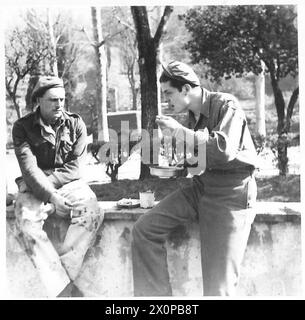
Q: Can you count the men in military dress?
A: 2